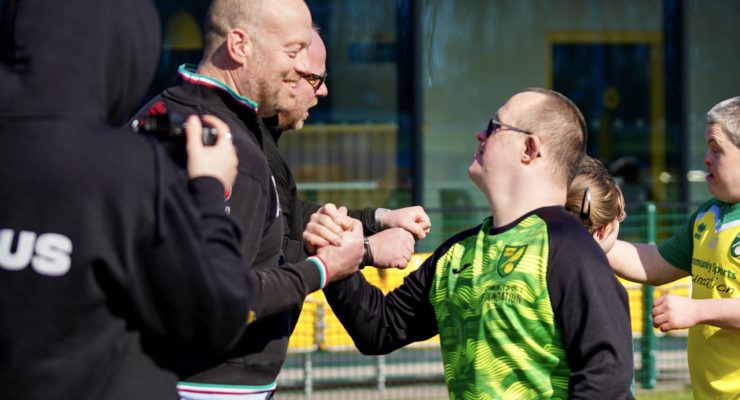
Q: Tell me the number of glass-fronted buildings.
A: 1